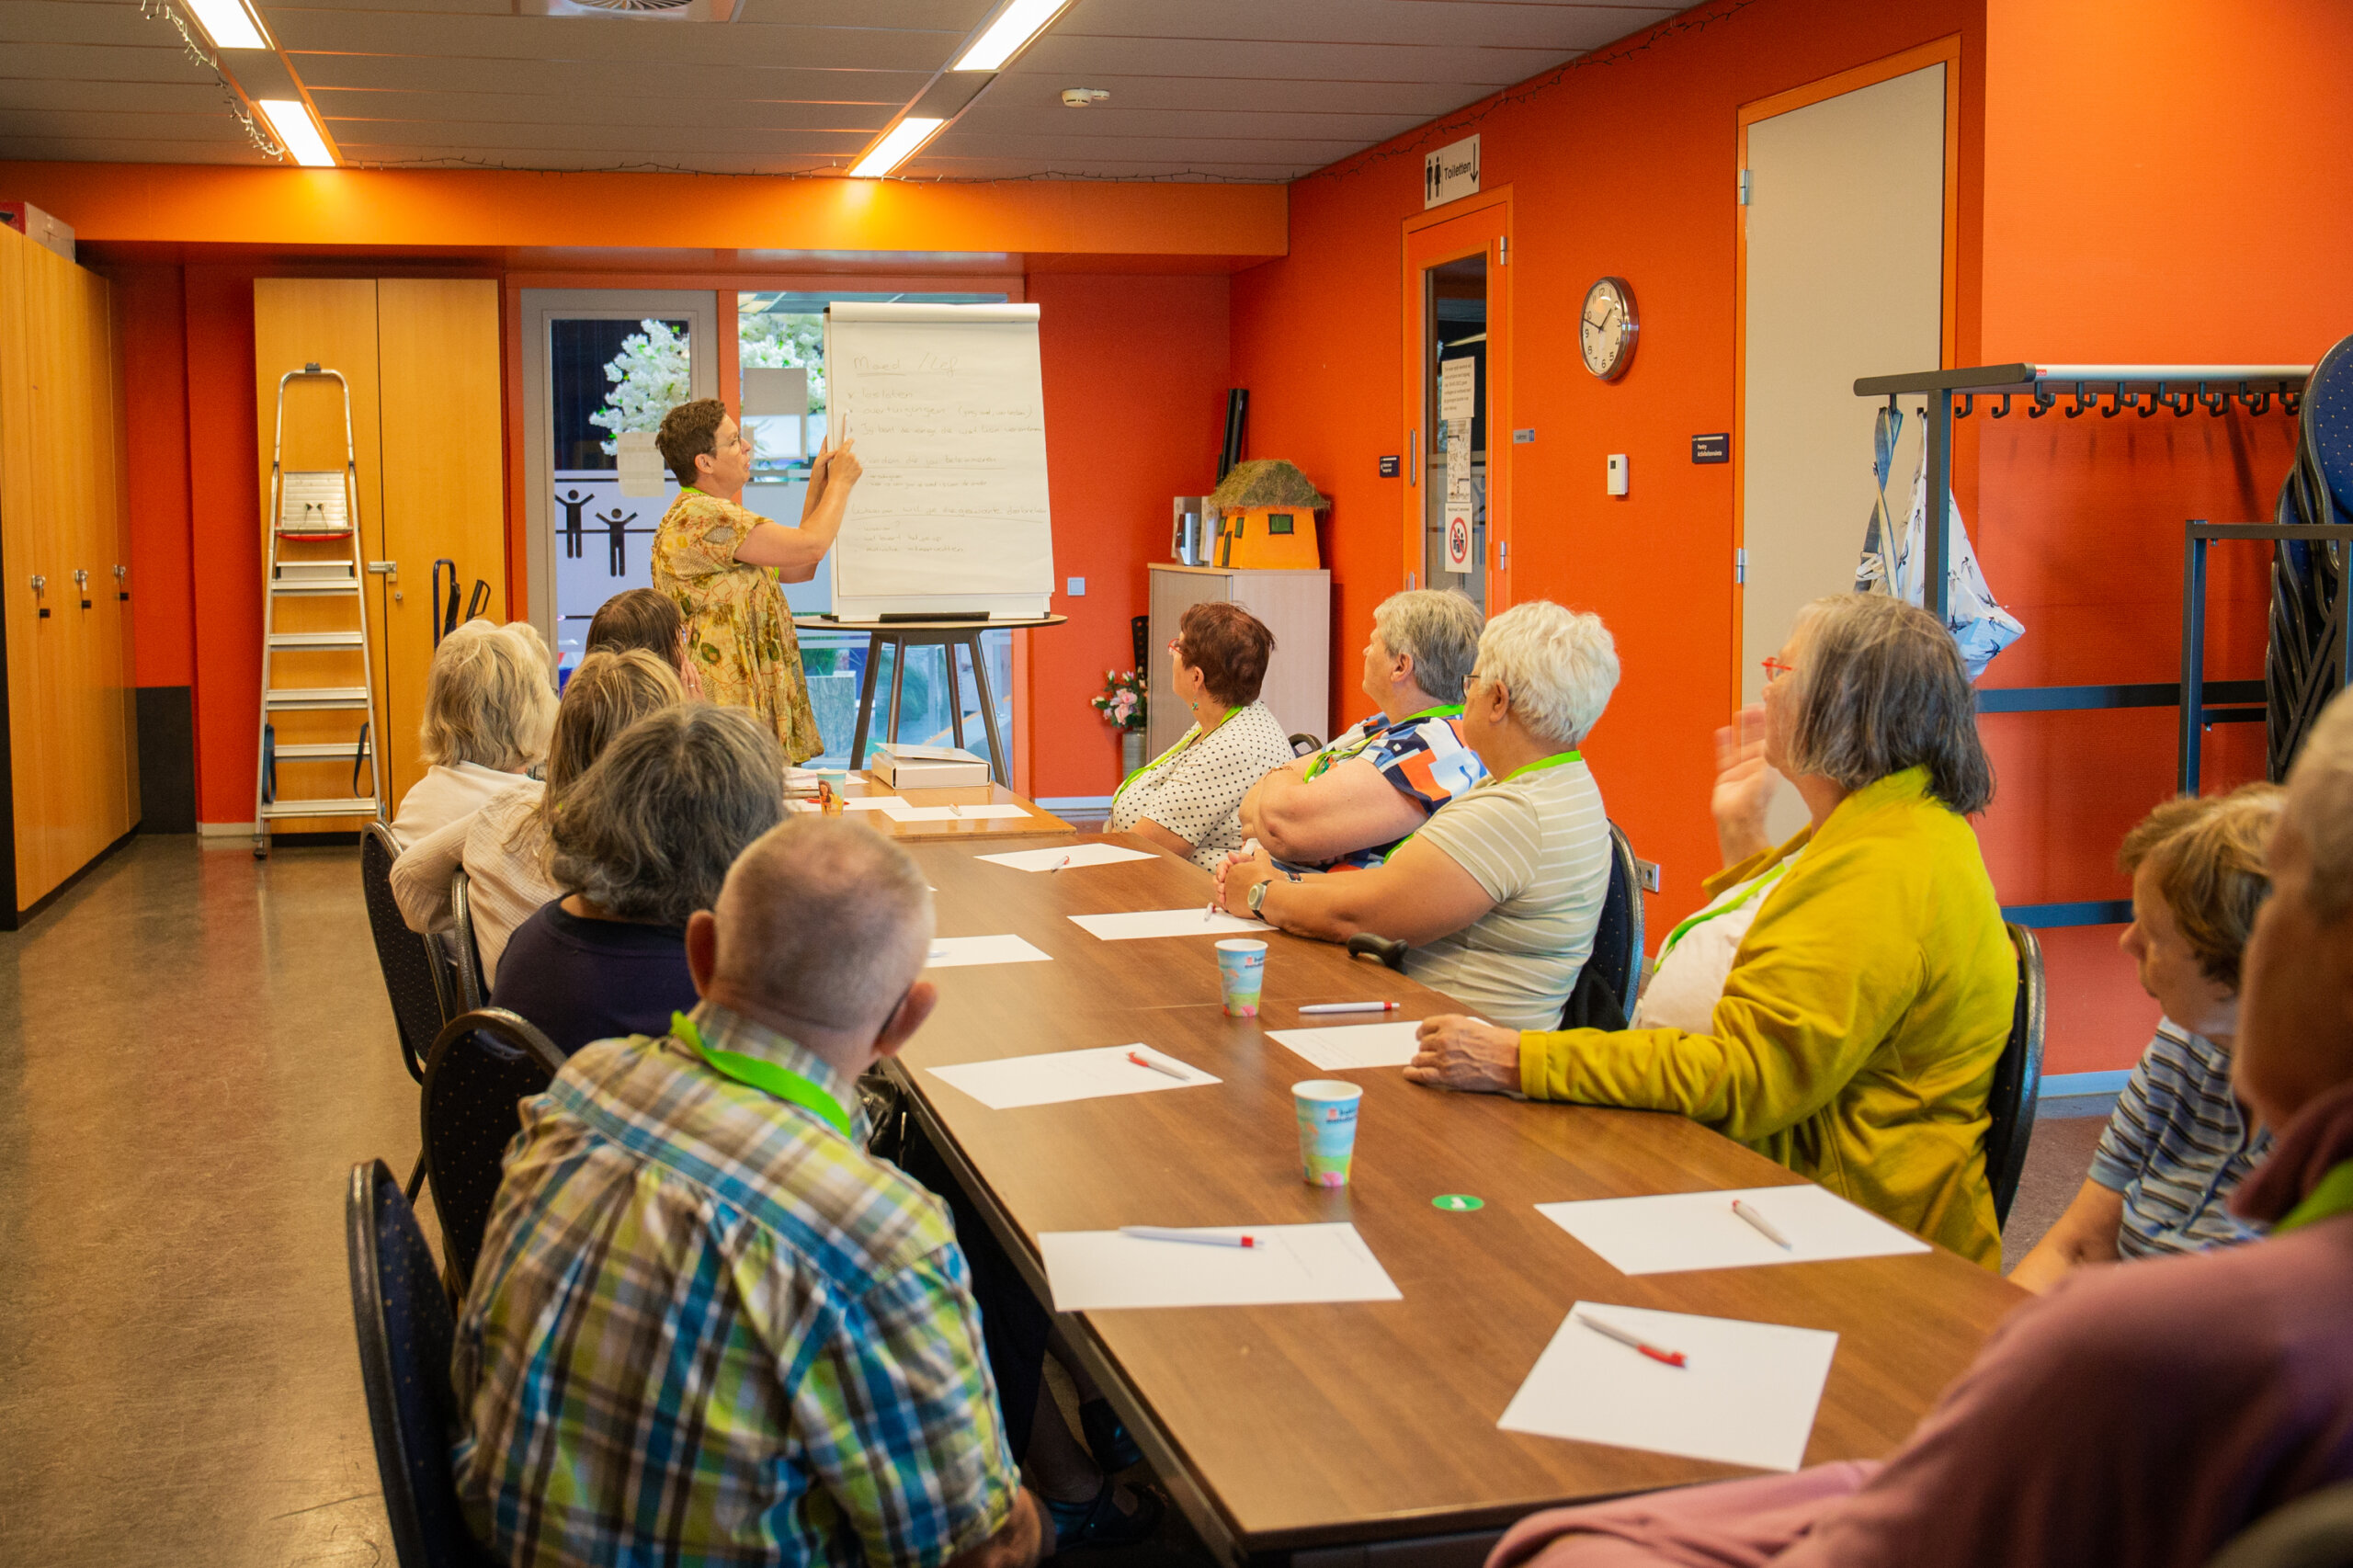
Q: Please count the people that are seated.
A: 11